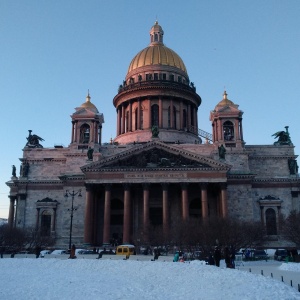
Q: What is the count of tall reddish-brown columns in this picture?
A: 8